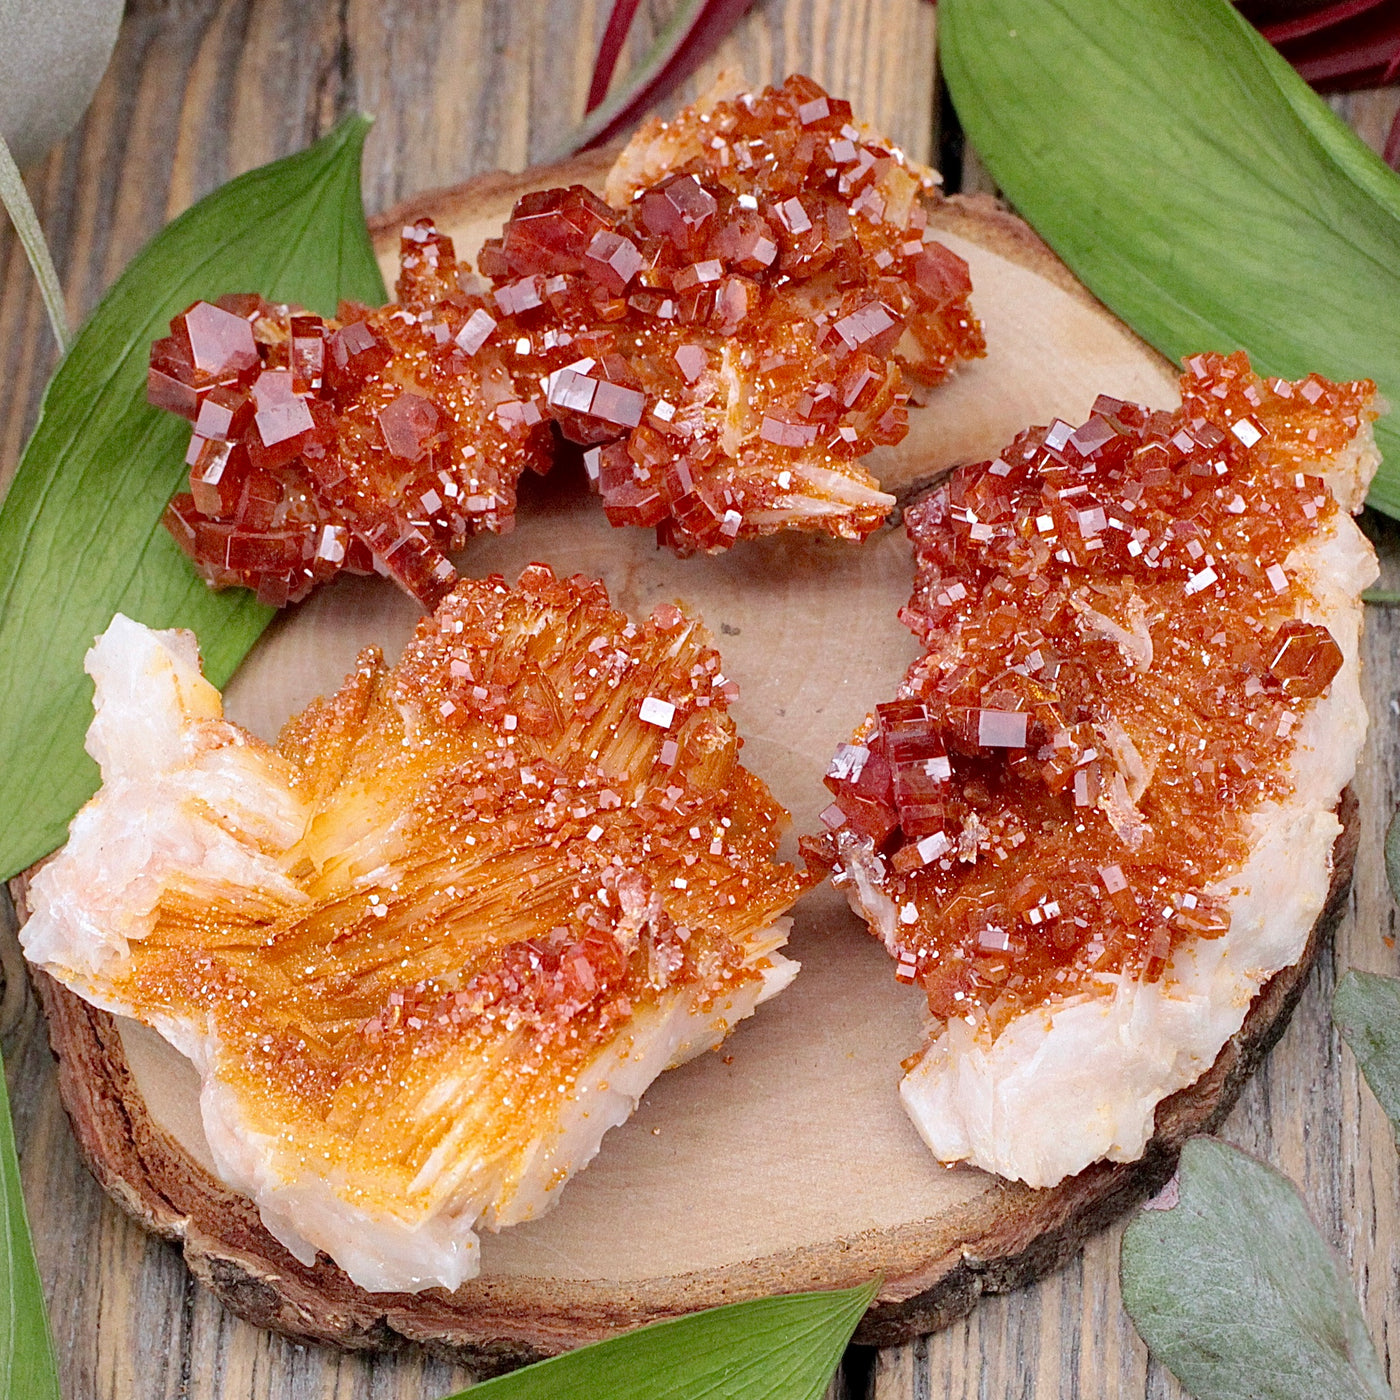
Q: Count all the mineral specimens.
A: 3